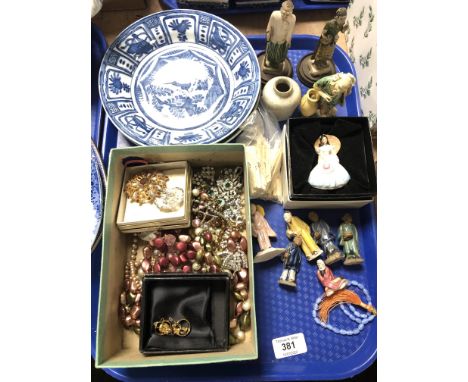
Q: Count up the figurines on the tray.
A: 10